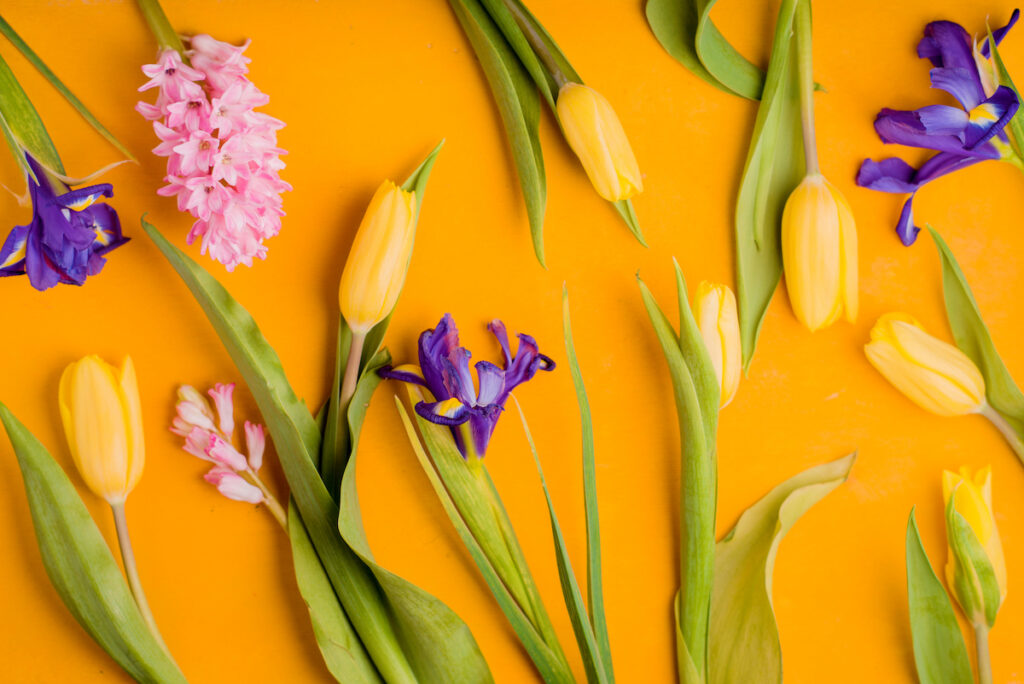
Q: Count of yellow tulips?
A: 7